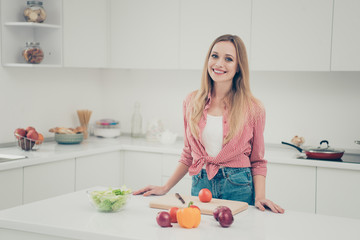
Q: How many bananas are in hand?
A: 0